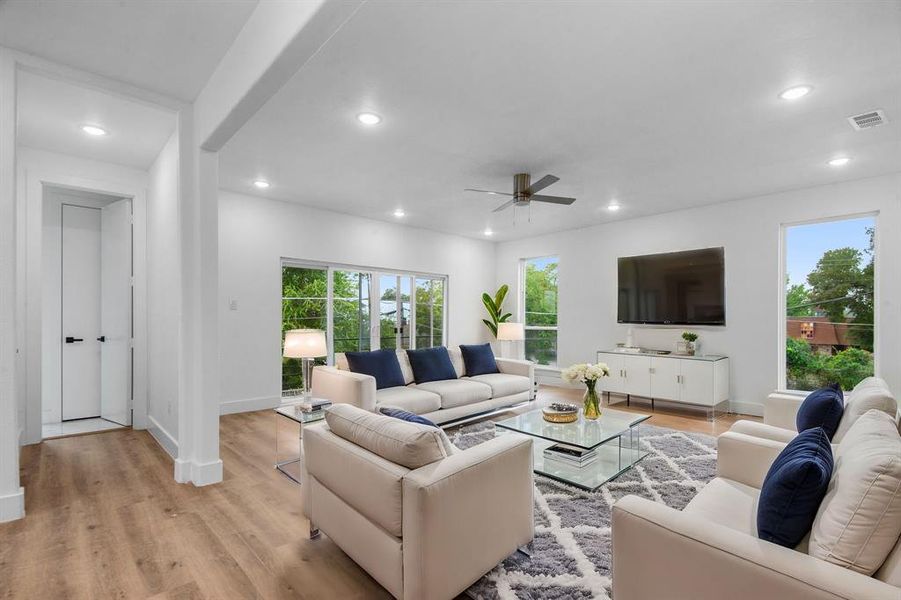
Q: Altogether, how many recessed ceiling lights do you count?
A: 8